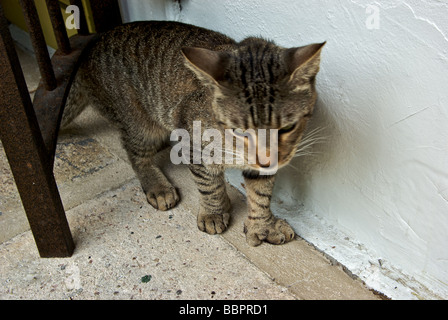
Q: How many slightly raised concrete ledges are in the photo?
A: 1